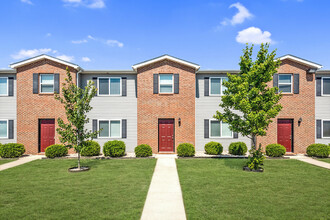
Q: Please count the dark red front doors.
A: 3